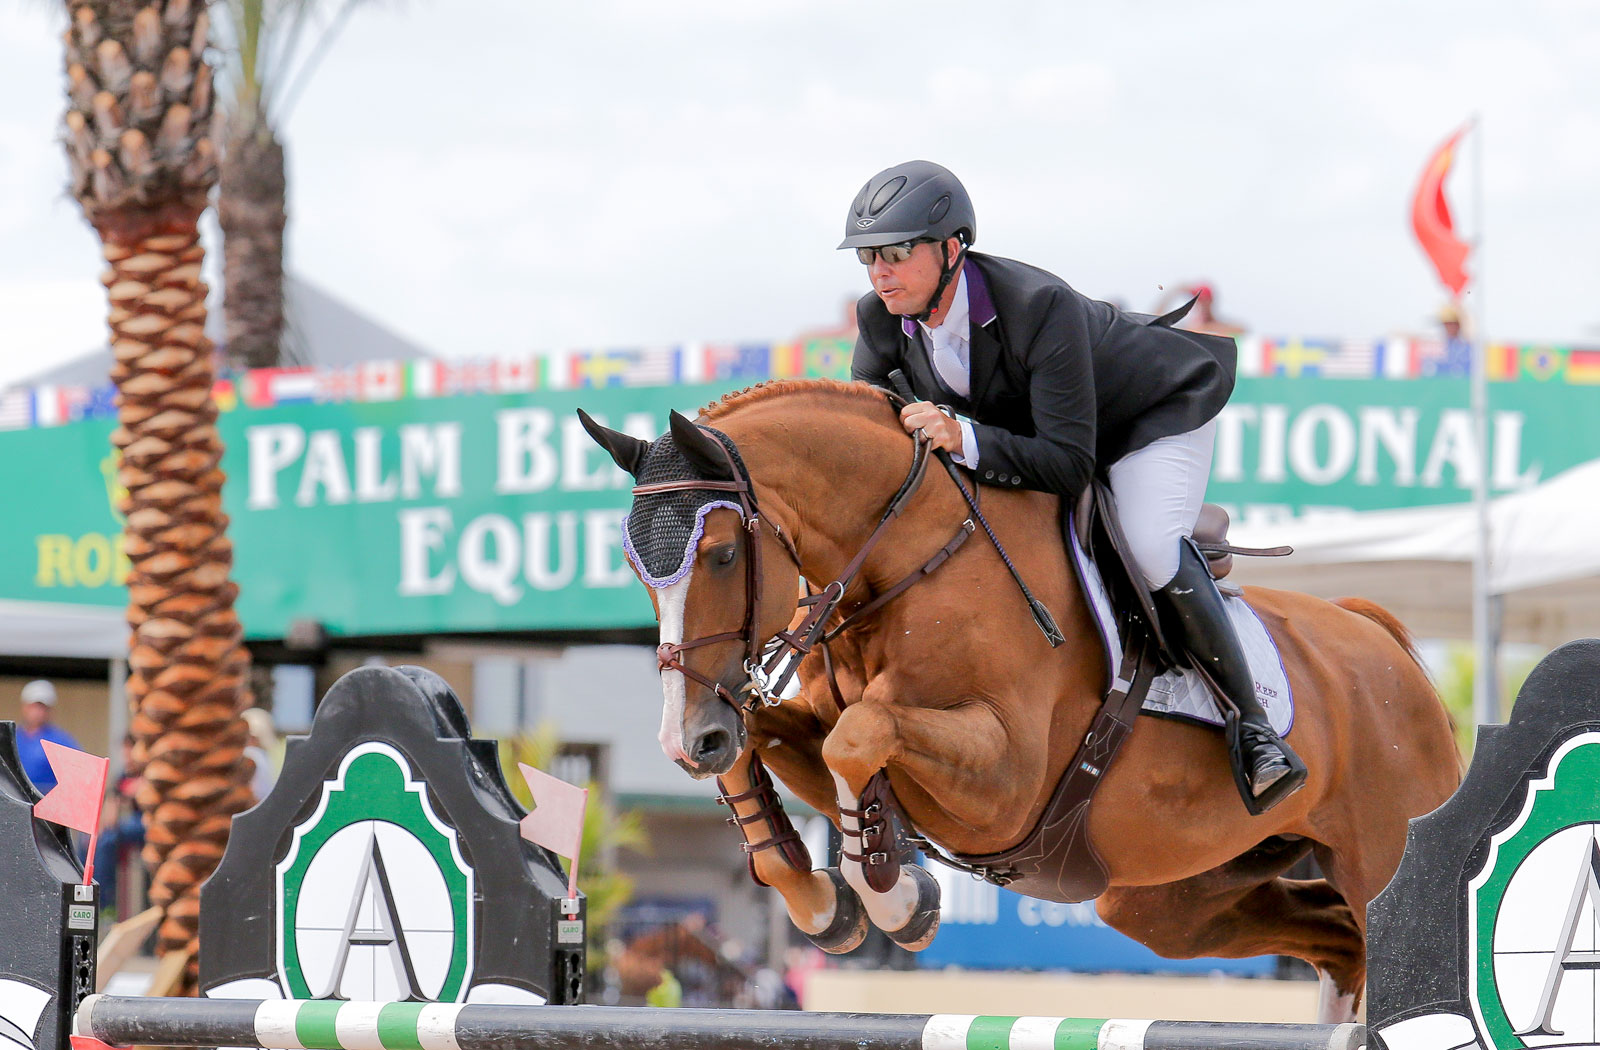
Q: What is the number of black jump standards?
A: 3